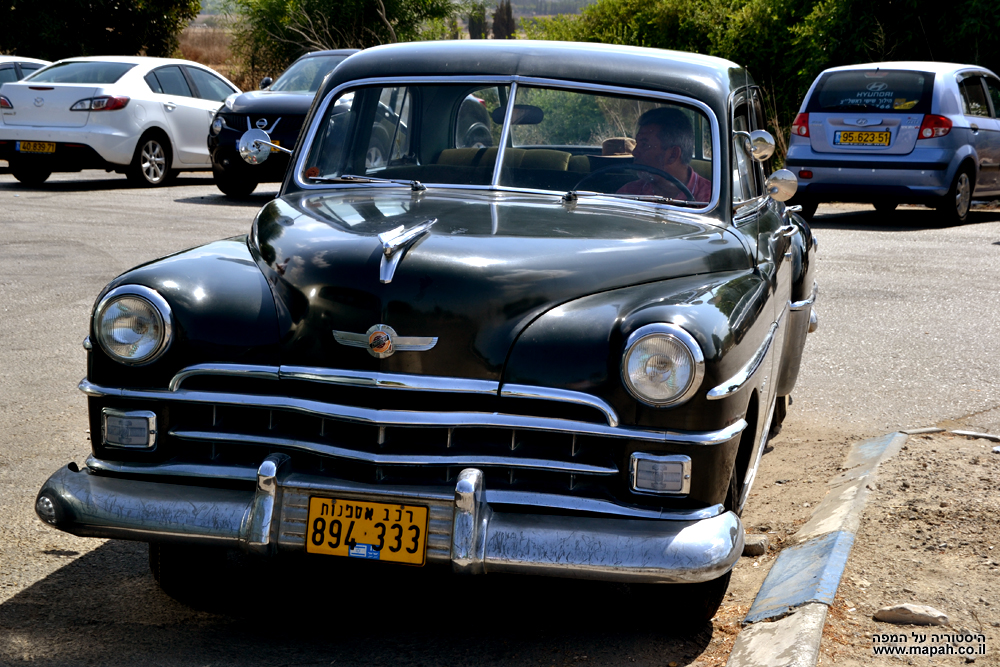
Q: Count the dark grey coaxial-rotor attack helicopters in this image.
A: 0